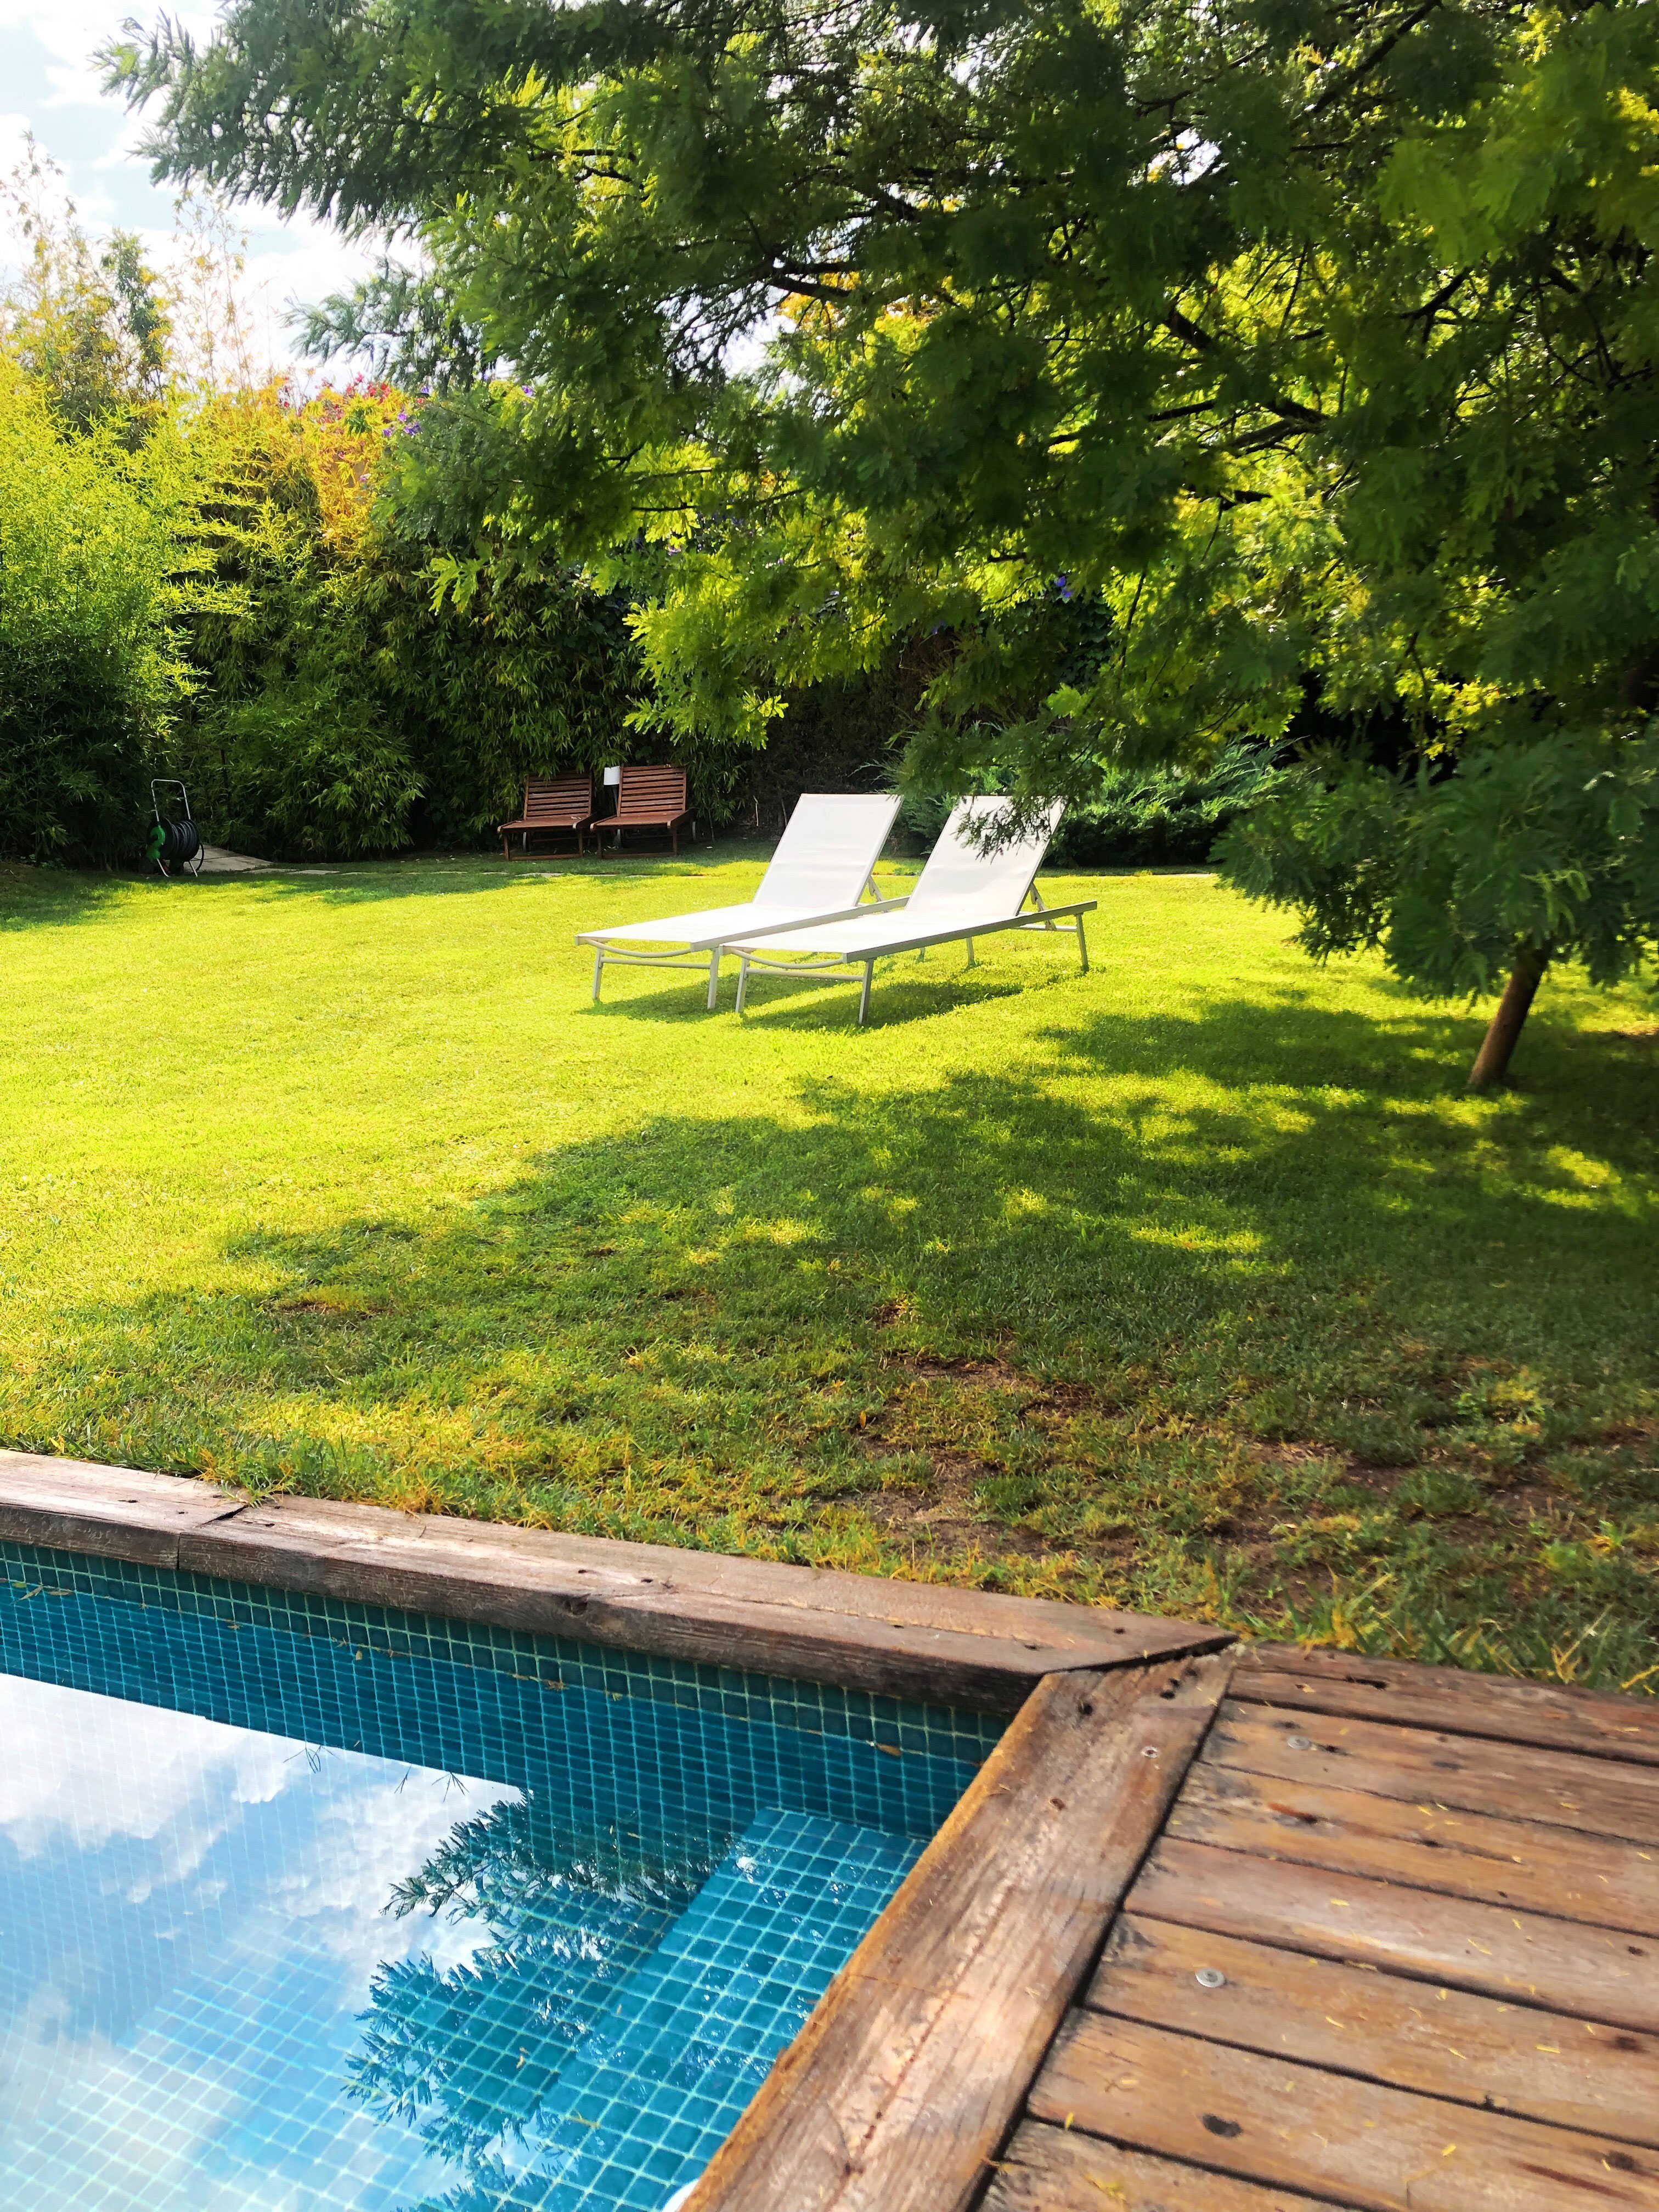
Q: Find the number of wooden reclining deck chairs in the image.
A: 2